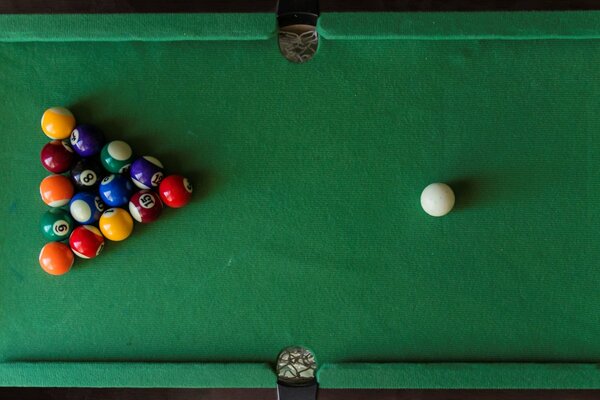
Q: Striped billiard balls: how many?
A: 7